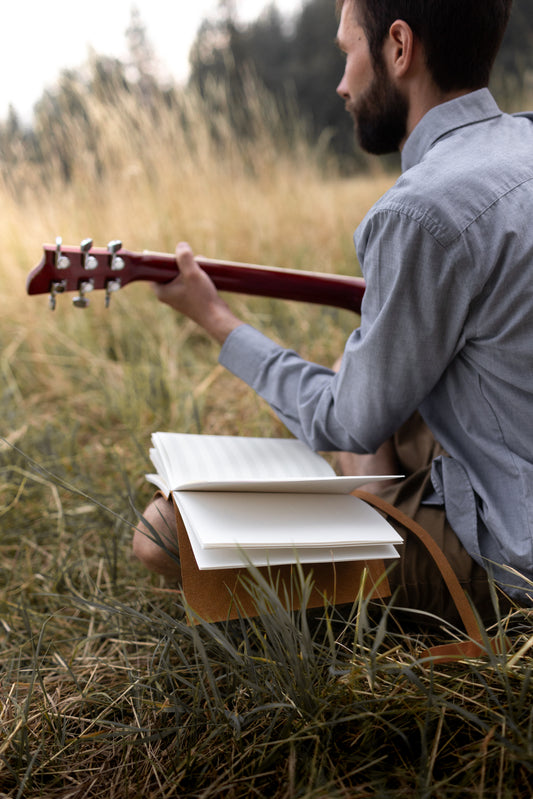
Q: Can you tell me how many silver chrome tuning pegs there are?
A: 6